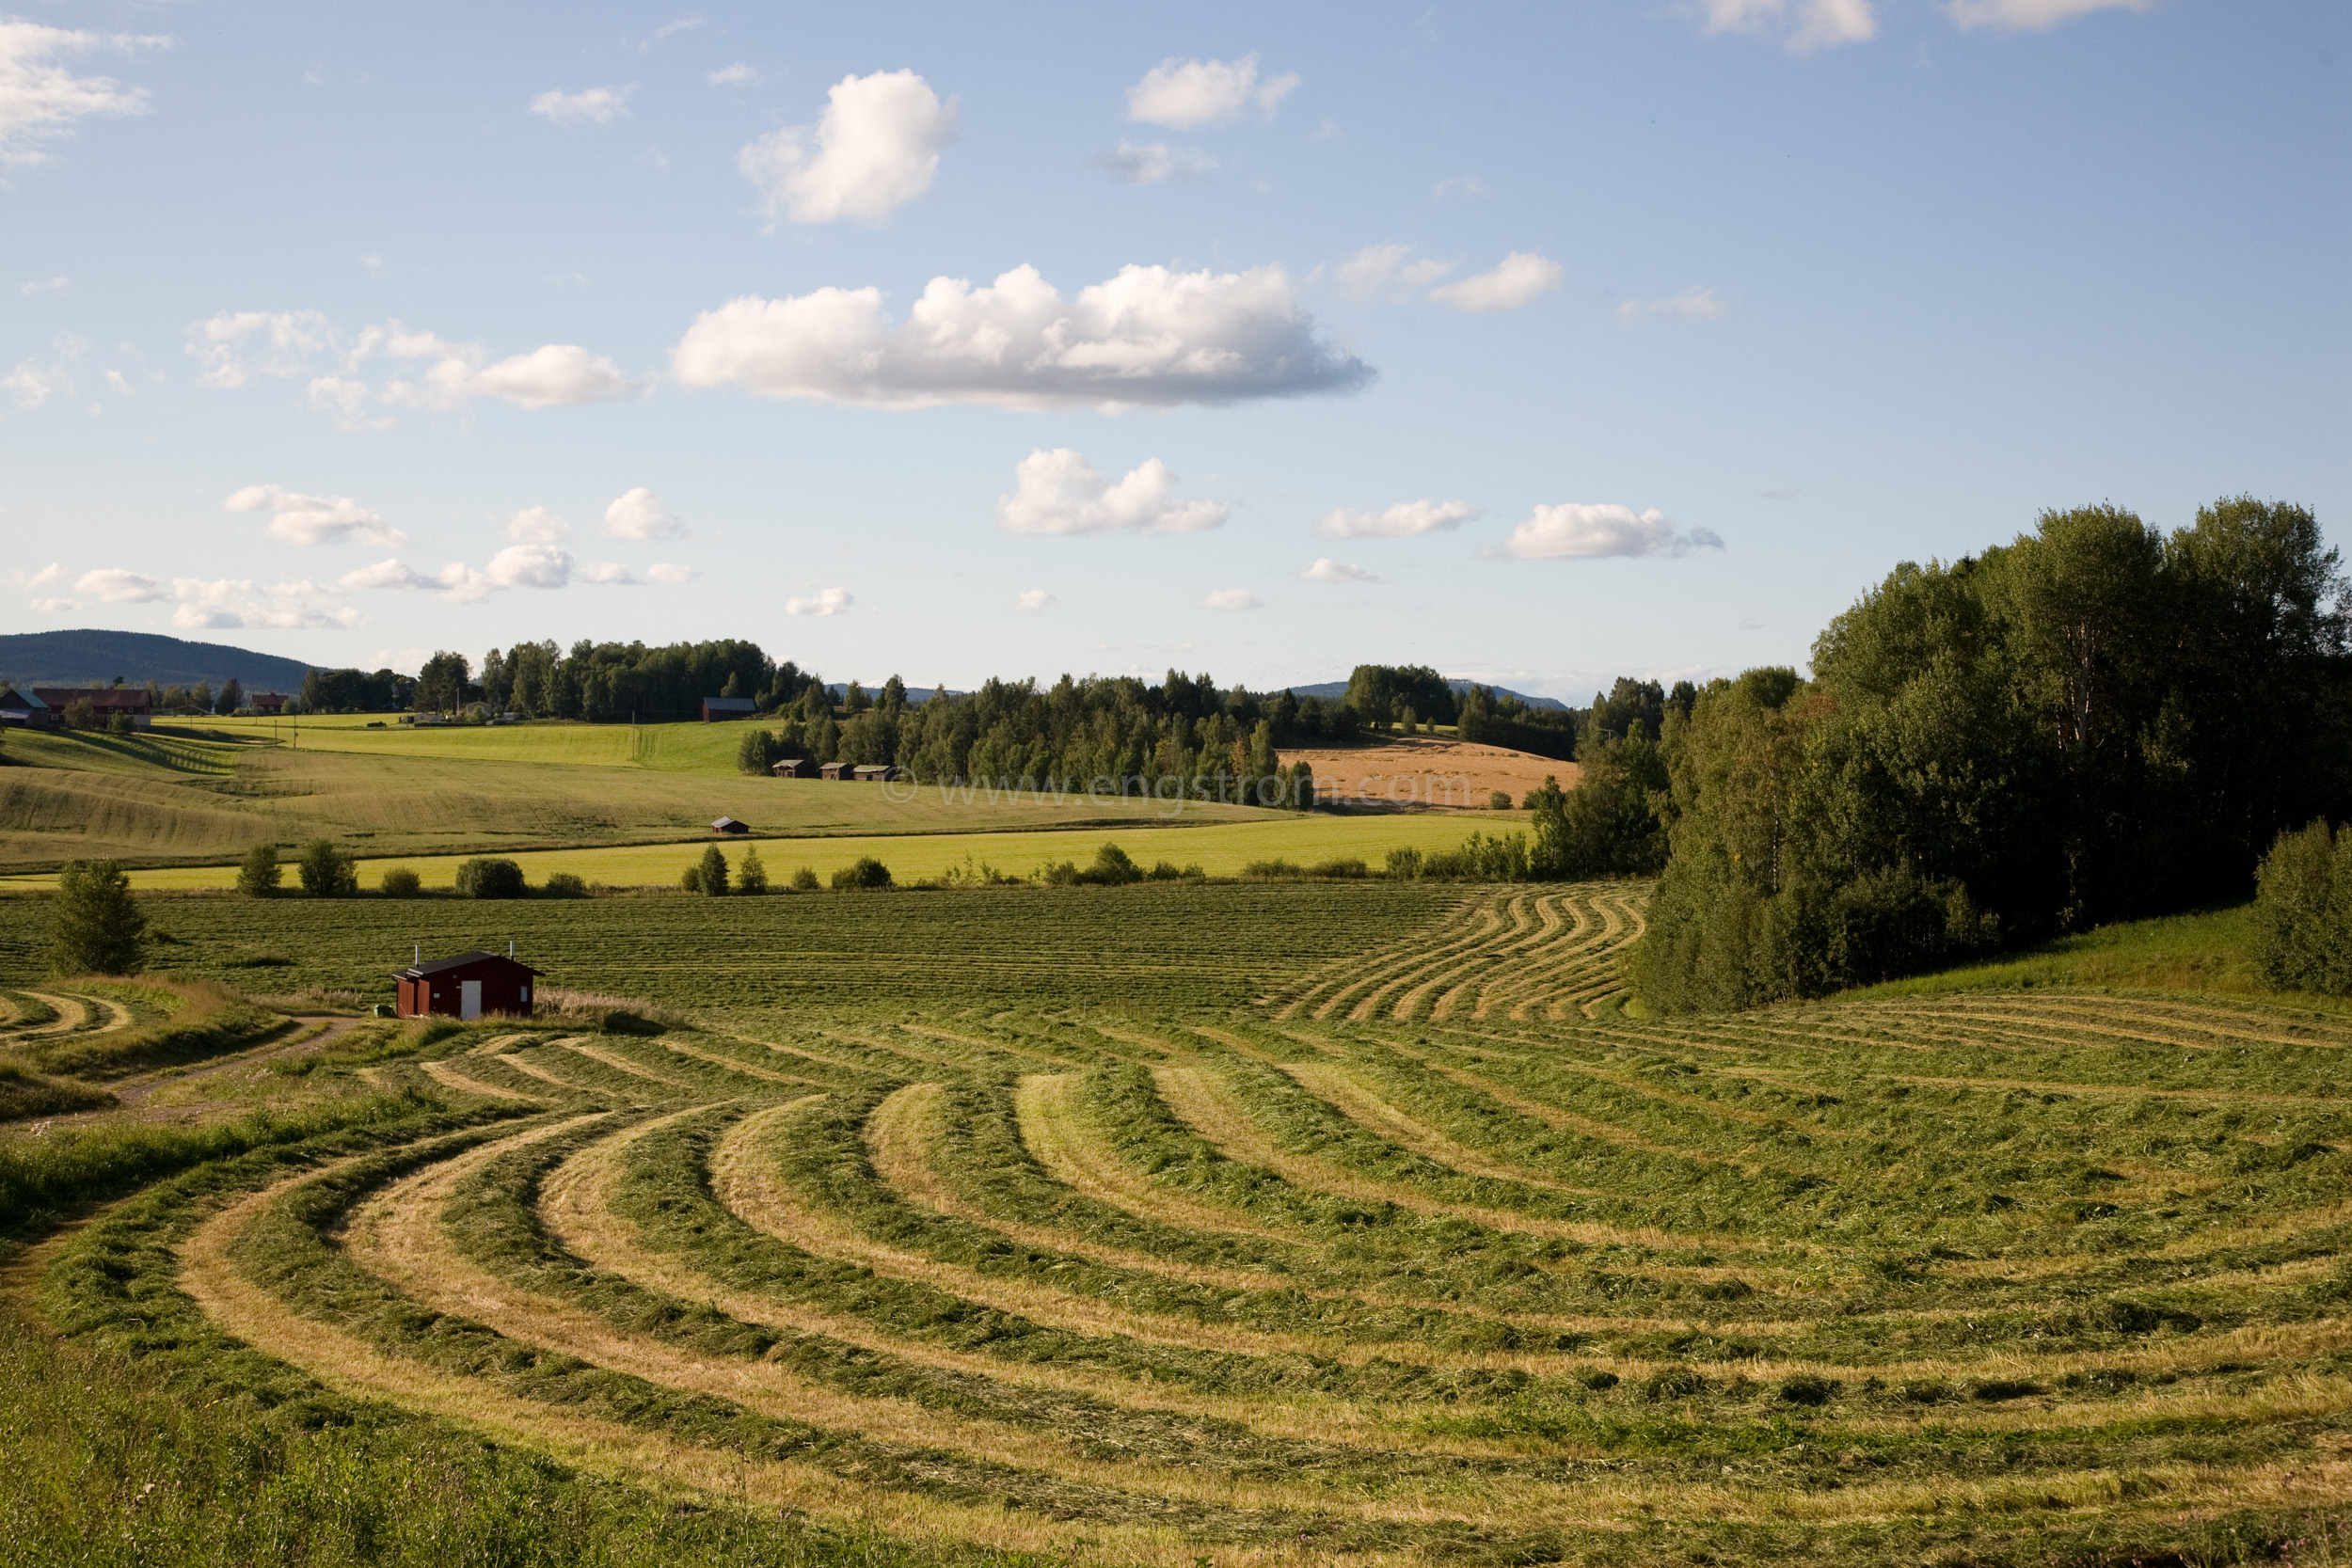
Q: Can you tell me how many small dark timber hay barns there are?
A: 4